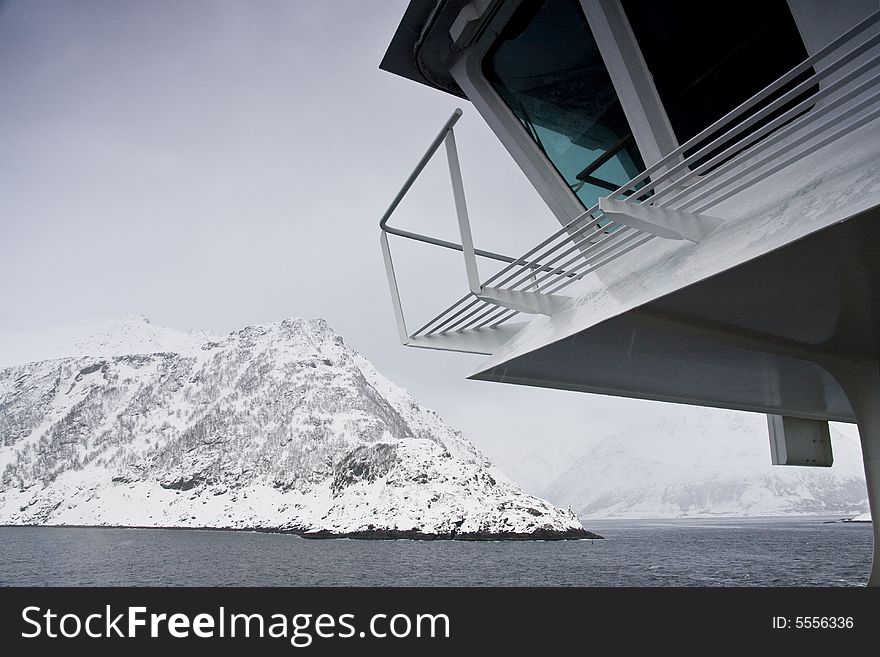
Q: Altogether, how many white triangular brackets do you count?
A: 3